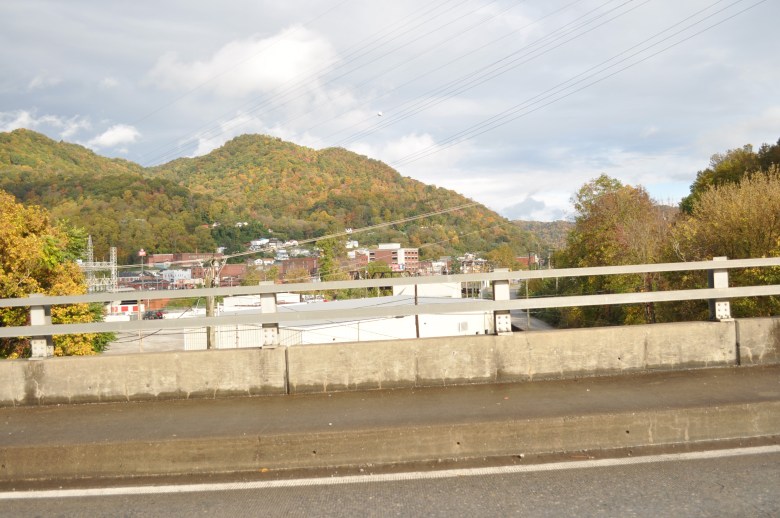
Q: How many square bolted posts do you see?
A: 4